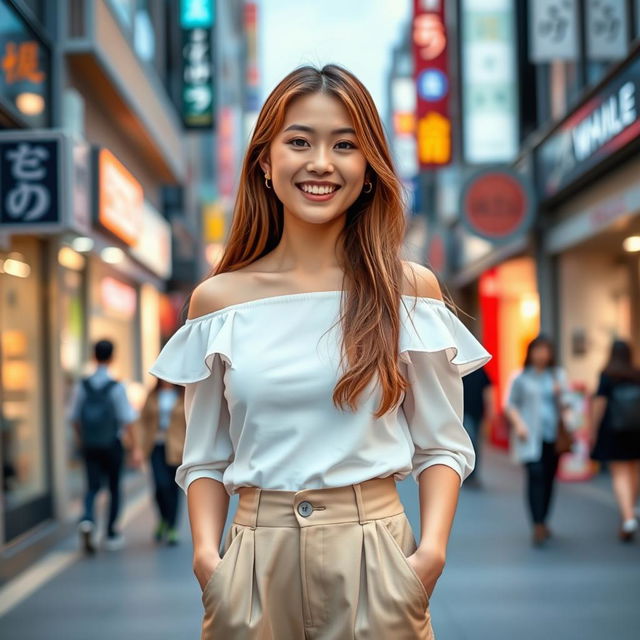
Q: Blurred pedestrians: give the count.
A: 5